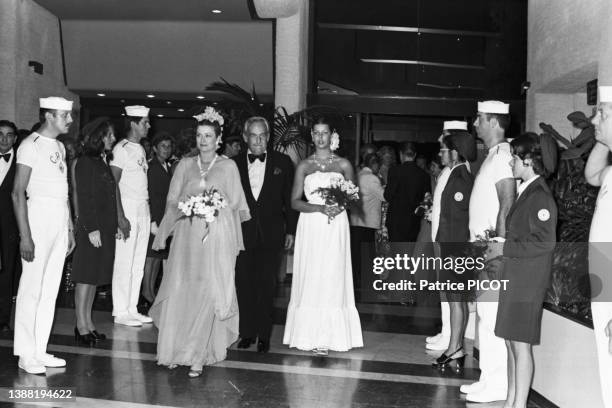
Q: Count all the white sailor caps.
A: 5